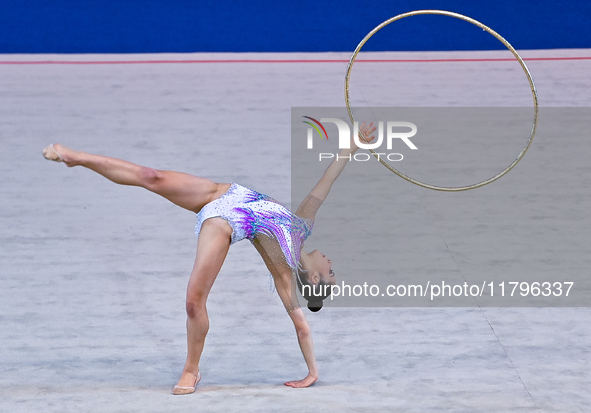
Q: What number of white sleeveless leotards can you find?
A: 1